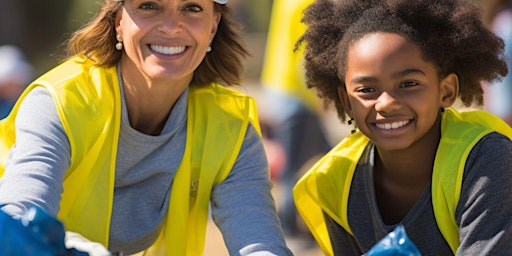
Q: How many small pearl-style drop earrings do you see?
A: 2